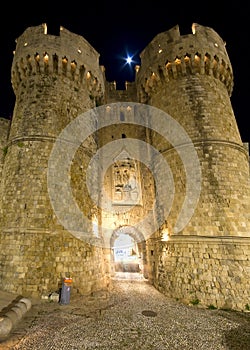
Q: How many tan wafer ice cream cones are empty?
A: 0